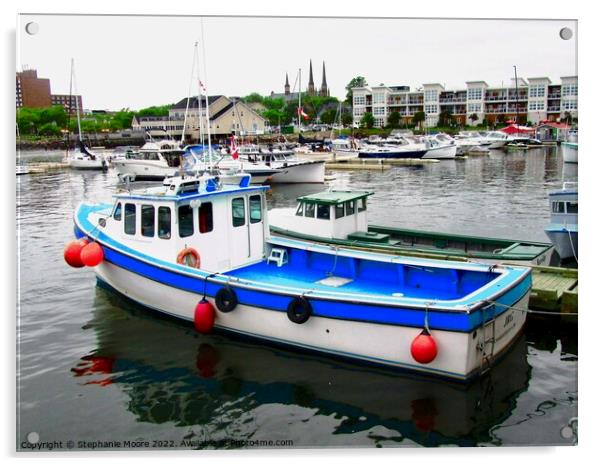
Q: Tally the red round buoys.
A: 4